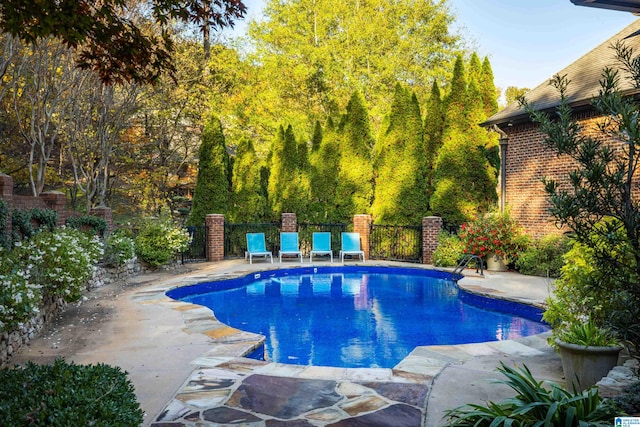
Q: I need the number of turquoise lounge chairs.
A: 4